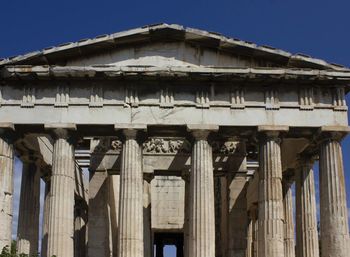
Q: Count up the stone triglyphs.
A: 10